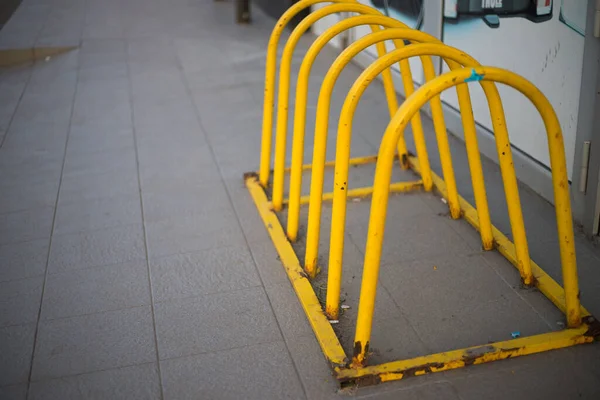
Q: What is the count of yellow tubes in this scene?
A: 6